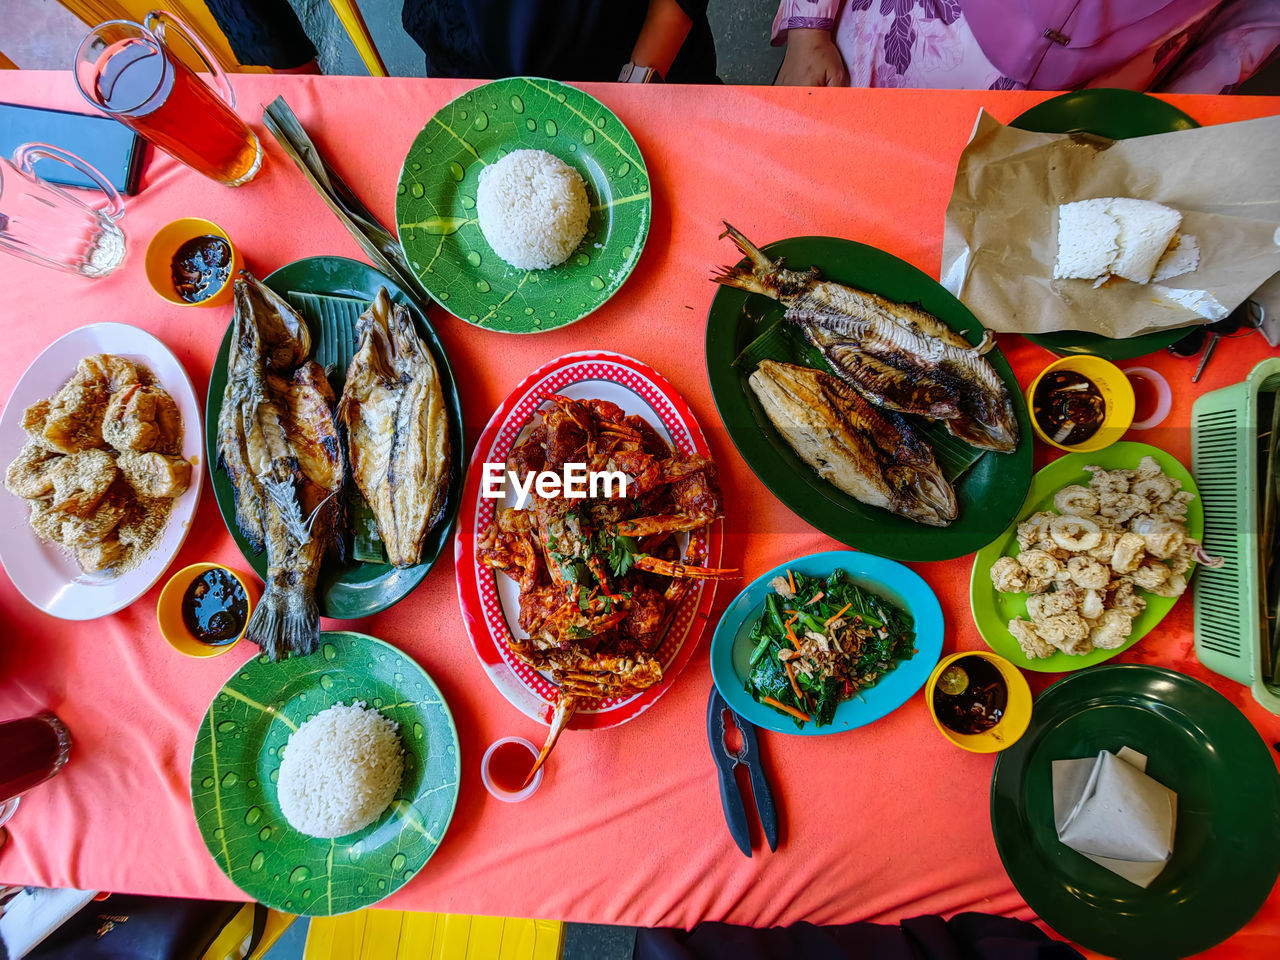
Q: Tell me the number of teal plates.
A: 1